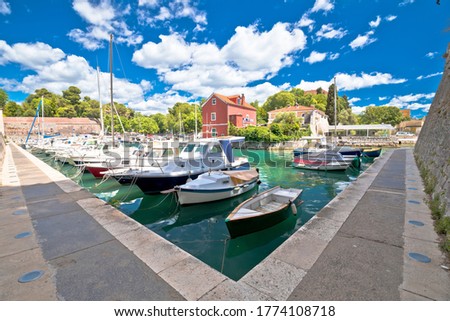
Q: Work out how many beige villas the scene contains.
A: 1